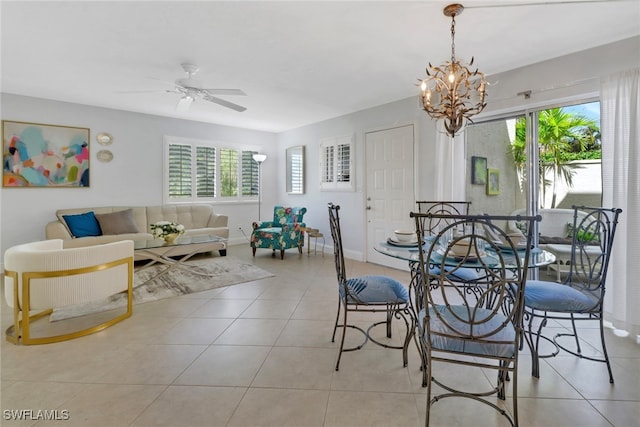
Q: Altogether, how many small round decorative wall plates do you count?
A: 2